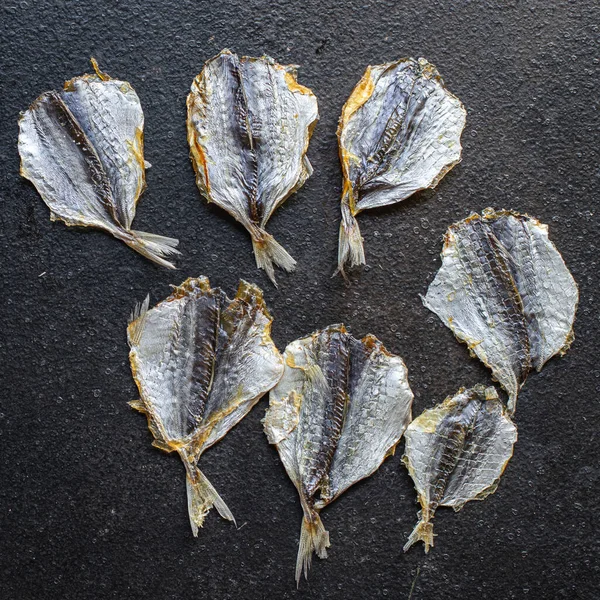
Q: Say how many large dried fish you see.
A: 6